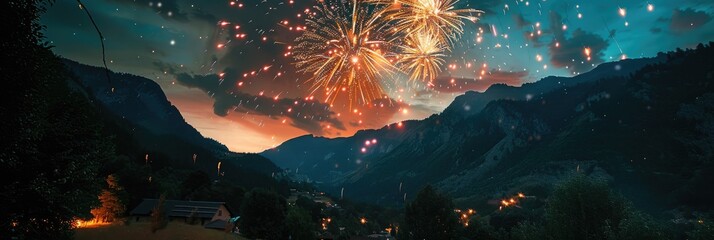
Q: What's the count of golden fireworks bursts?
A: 3